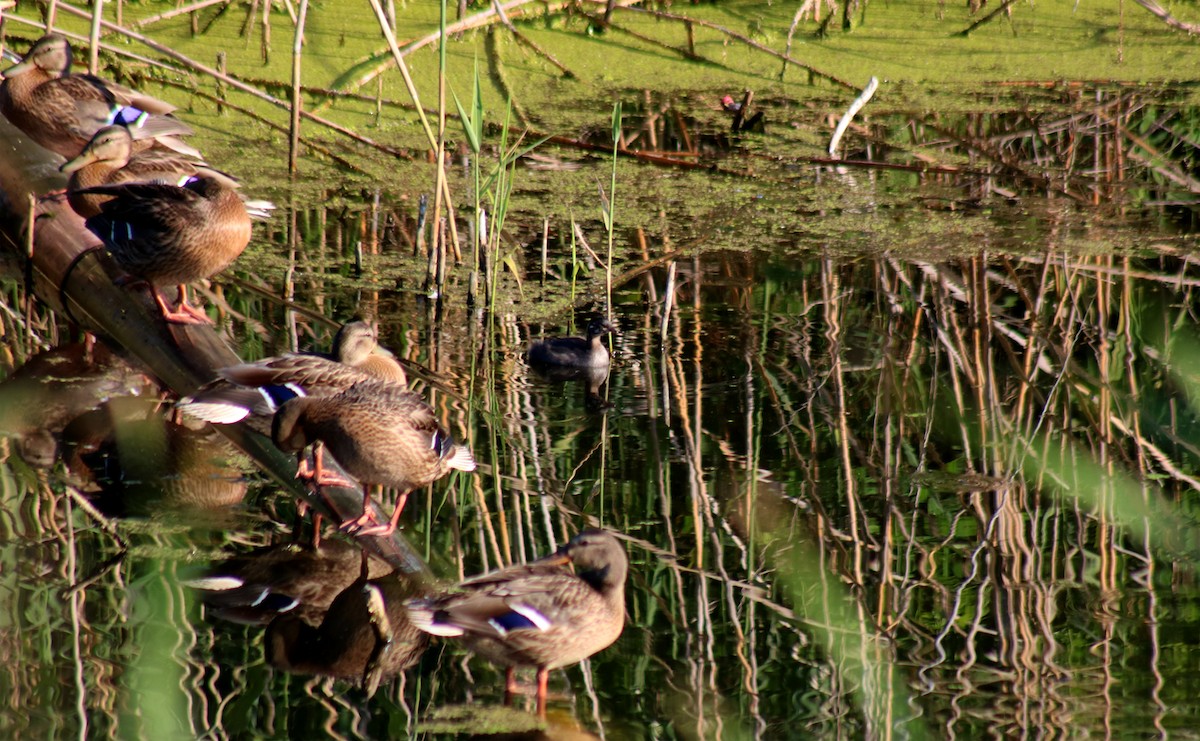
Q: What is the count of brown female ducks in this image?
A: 6